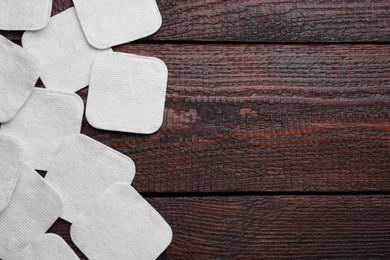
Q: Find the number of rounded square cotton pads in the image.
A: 11